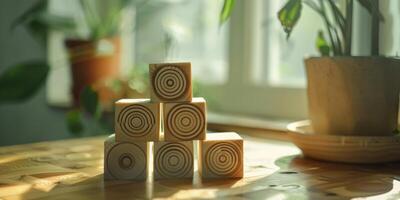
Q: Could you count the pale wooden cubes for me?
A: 6